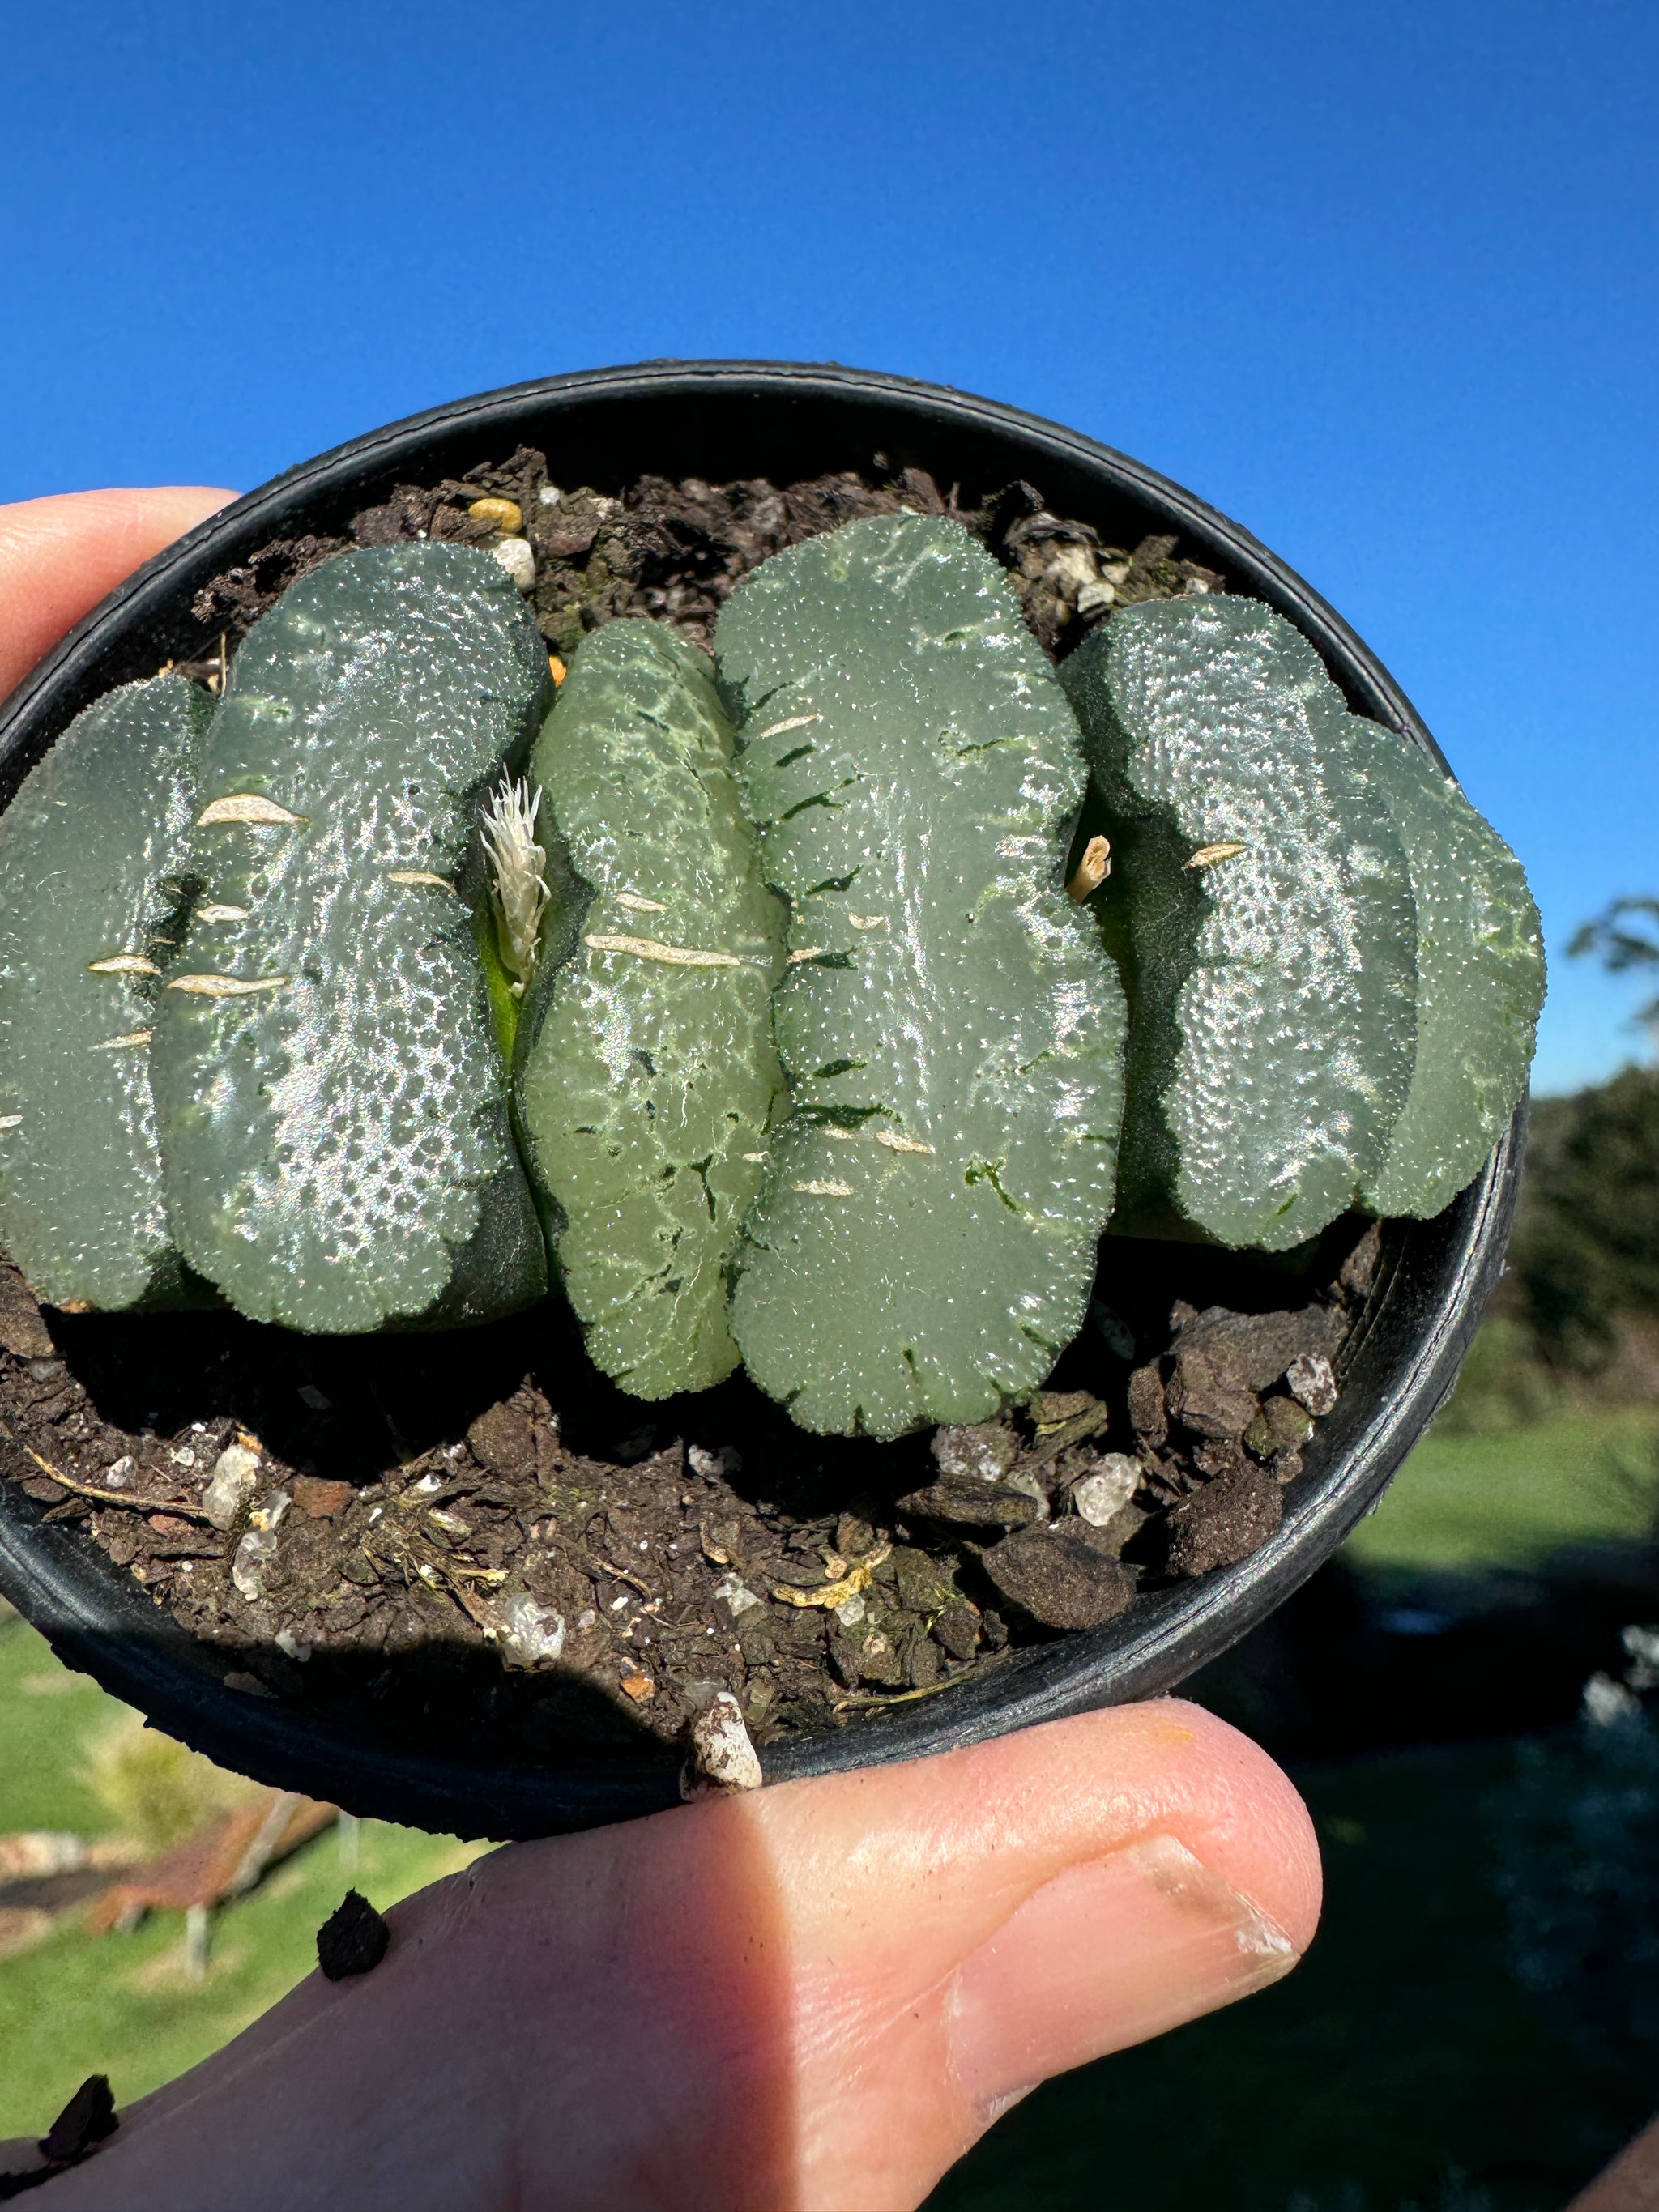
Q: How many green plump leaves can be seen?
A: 6